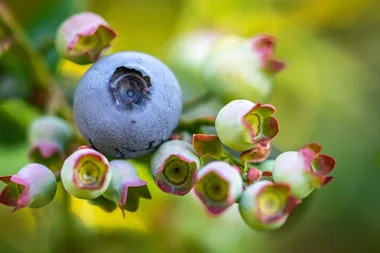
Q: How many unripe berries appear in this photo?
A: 12